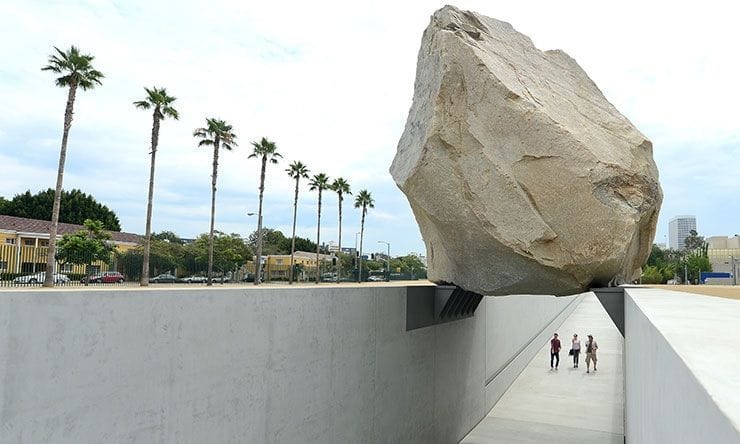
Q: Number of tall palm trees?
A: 8